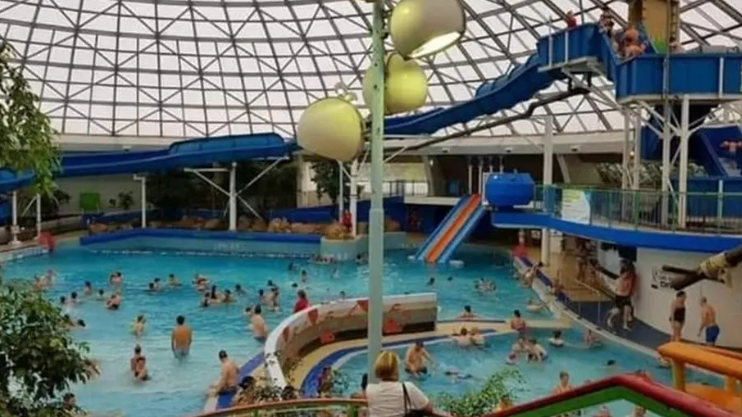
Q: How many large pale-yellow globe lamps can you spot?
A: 3